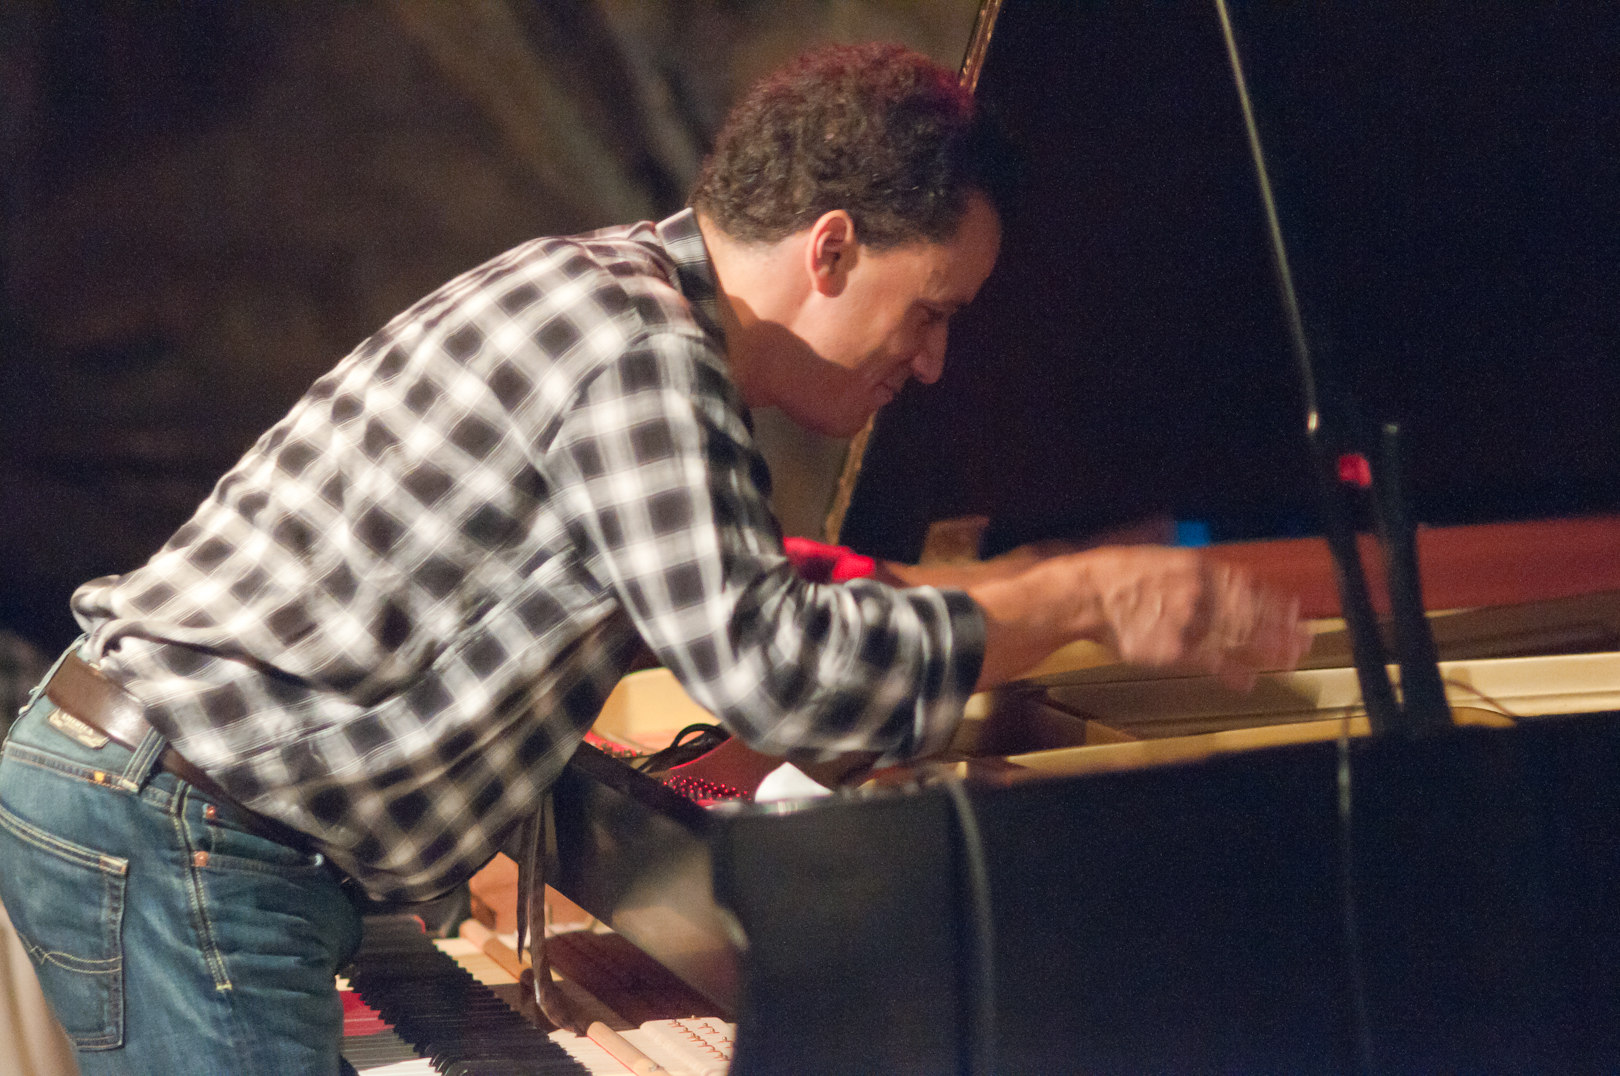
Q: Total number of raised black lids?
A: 1